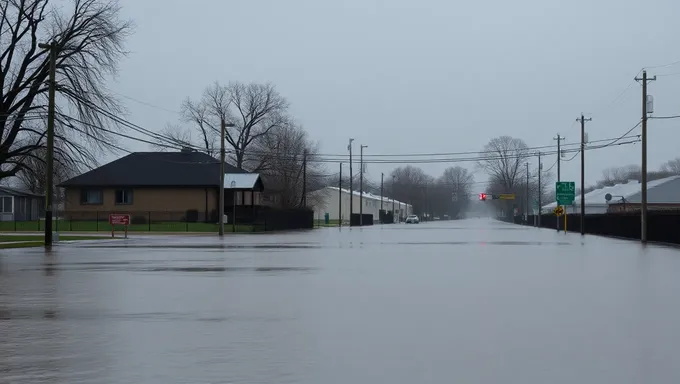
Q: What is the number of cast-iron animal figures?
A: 0